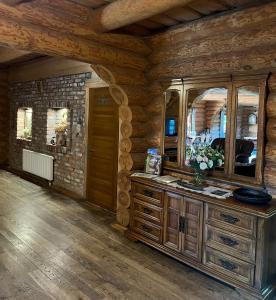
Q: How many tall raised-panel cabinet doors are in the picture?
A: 2